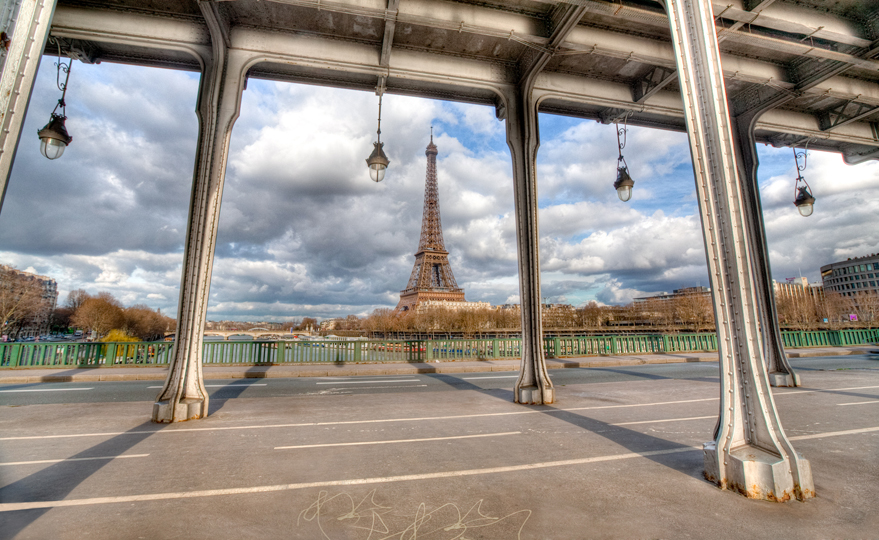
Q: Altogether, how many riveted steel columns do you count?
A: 5